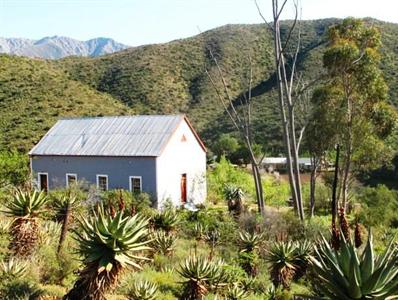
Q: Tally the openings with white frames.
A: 4